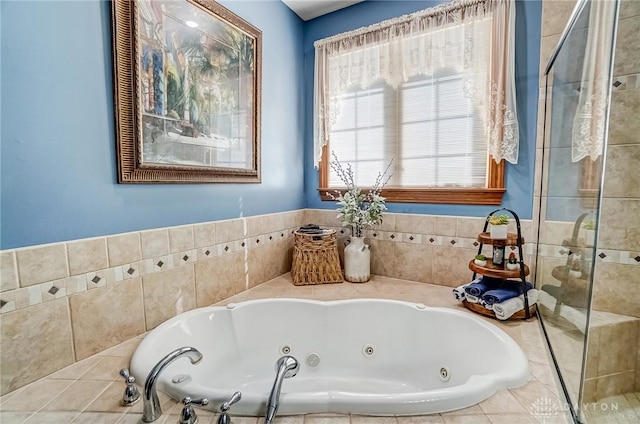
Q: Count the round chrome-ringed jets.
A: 3